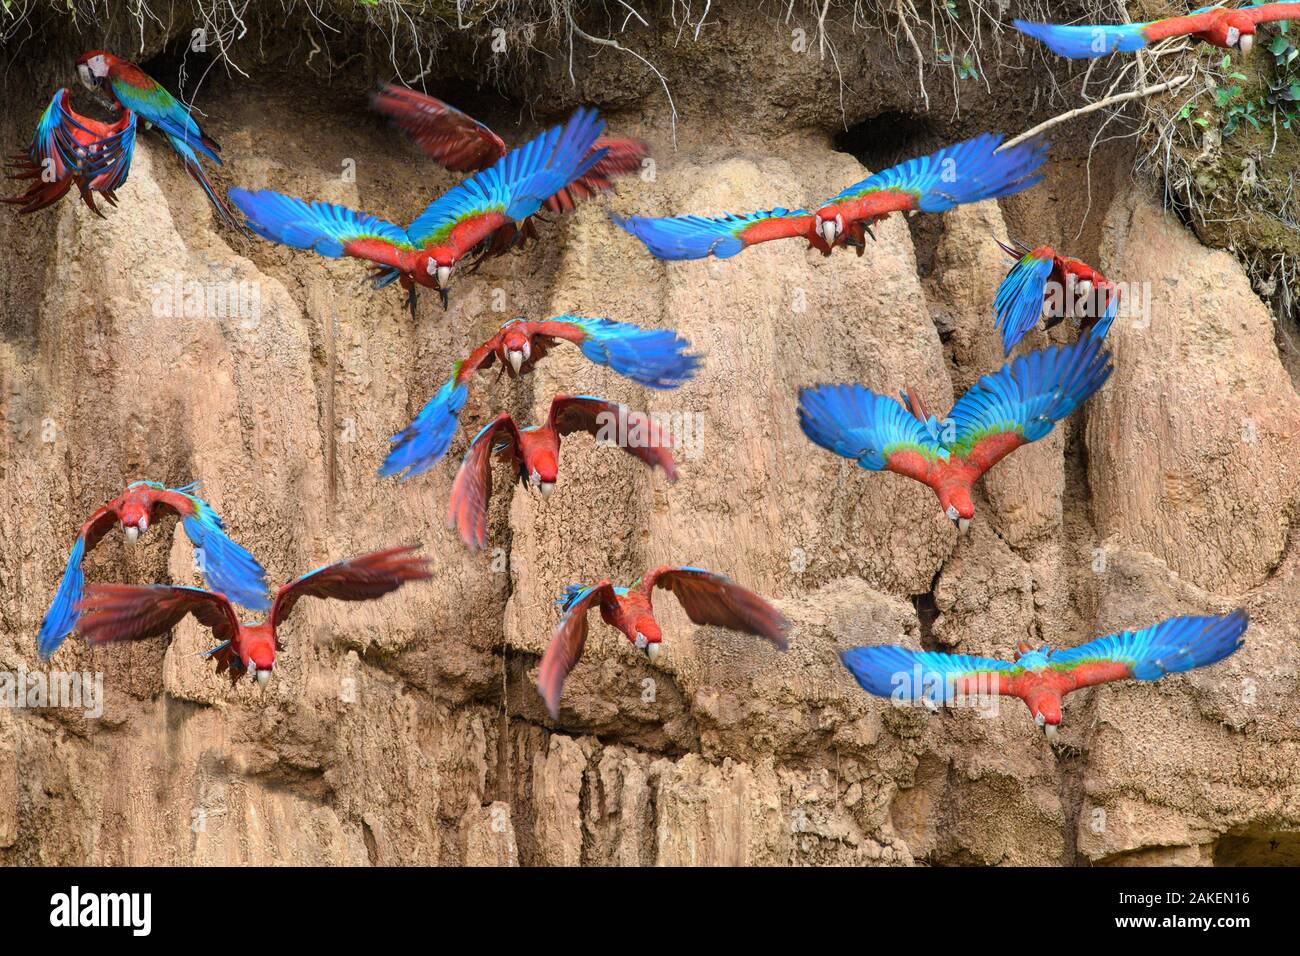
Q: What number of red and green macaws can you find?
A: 14